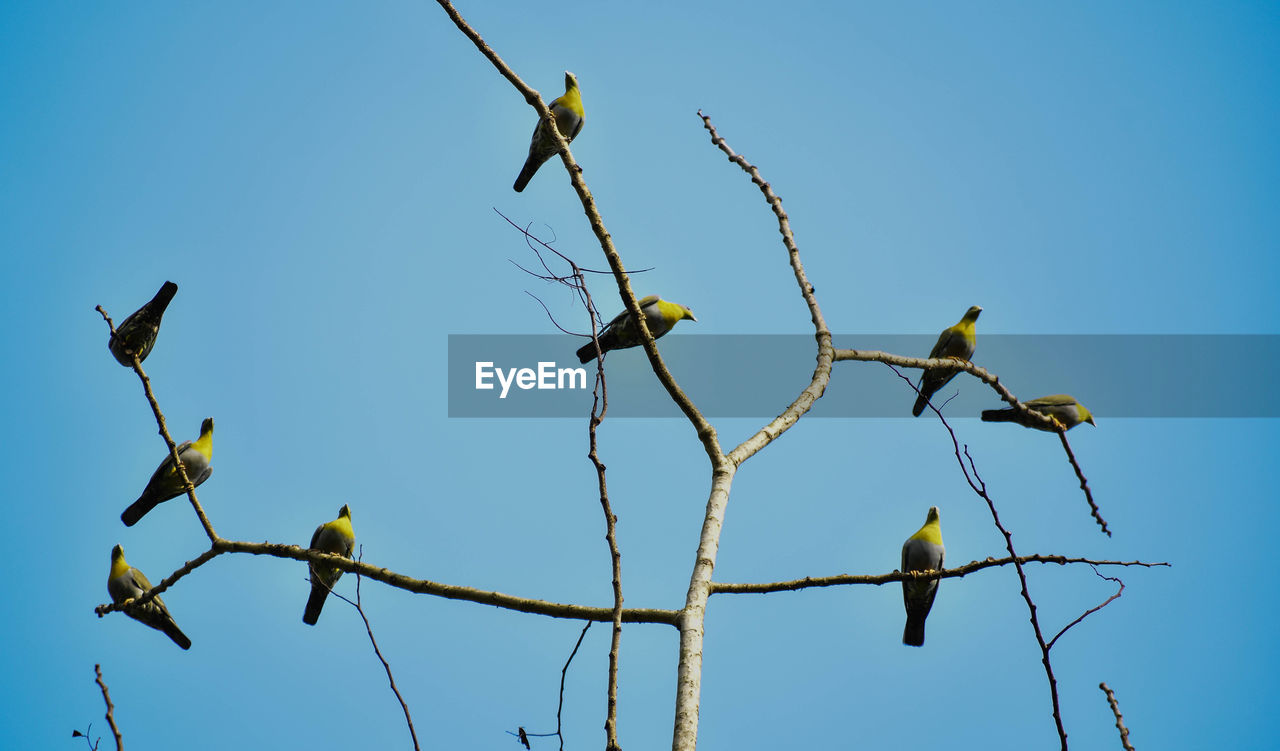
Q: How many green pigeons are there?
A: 9